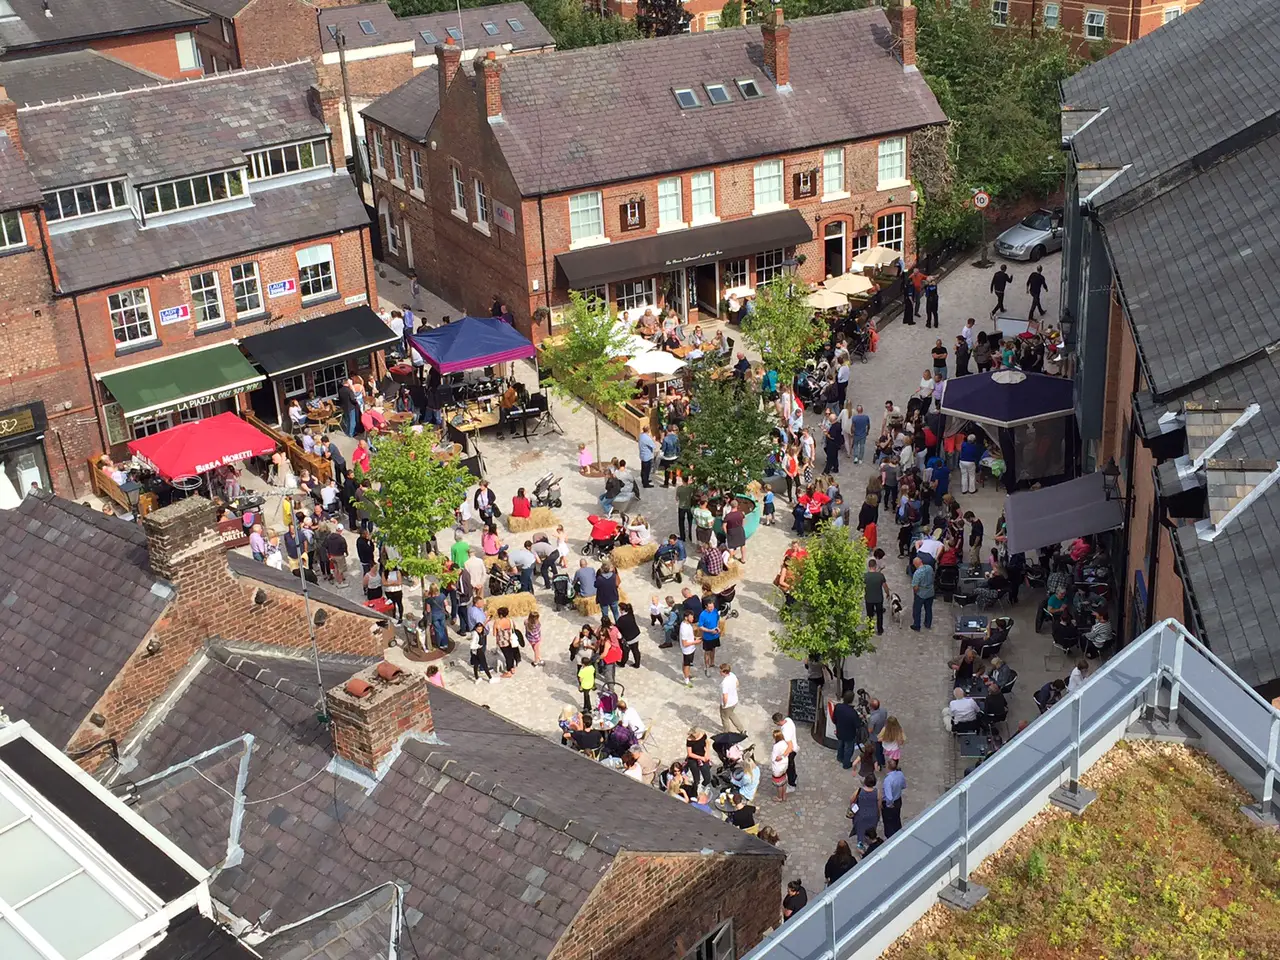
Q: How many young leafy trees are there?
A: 5